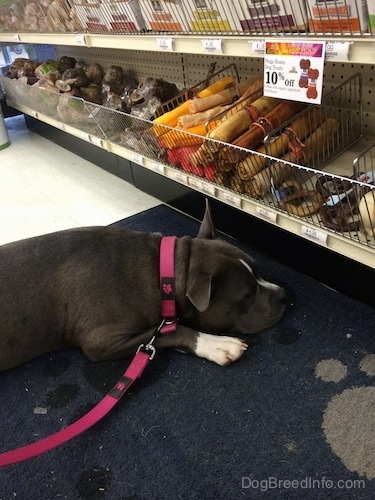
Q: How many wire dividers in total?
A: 4